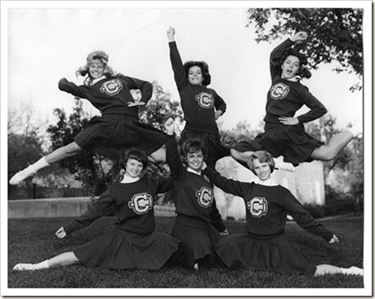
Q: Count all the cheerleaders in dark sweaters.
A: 6